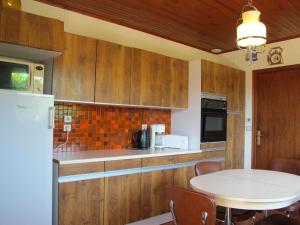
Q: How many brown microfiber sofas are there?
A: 0